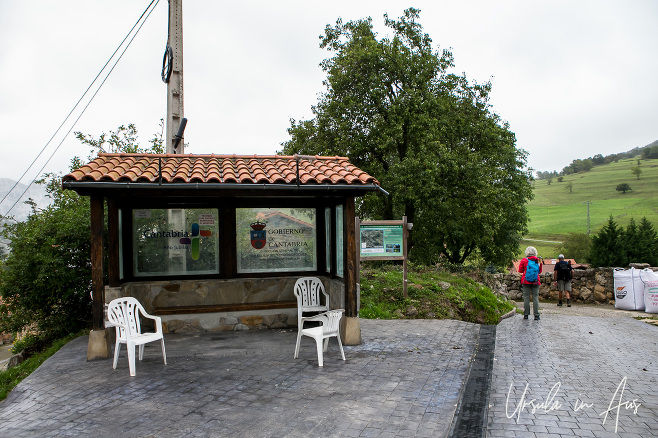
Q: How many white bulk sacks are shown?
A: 2